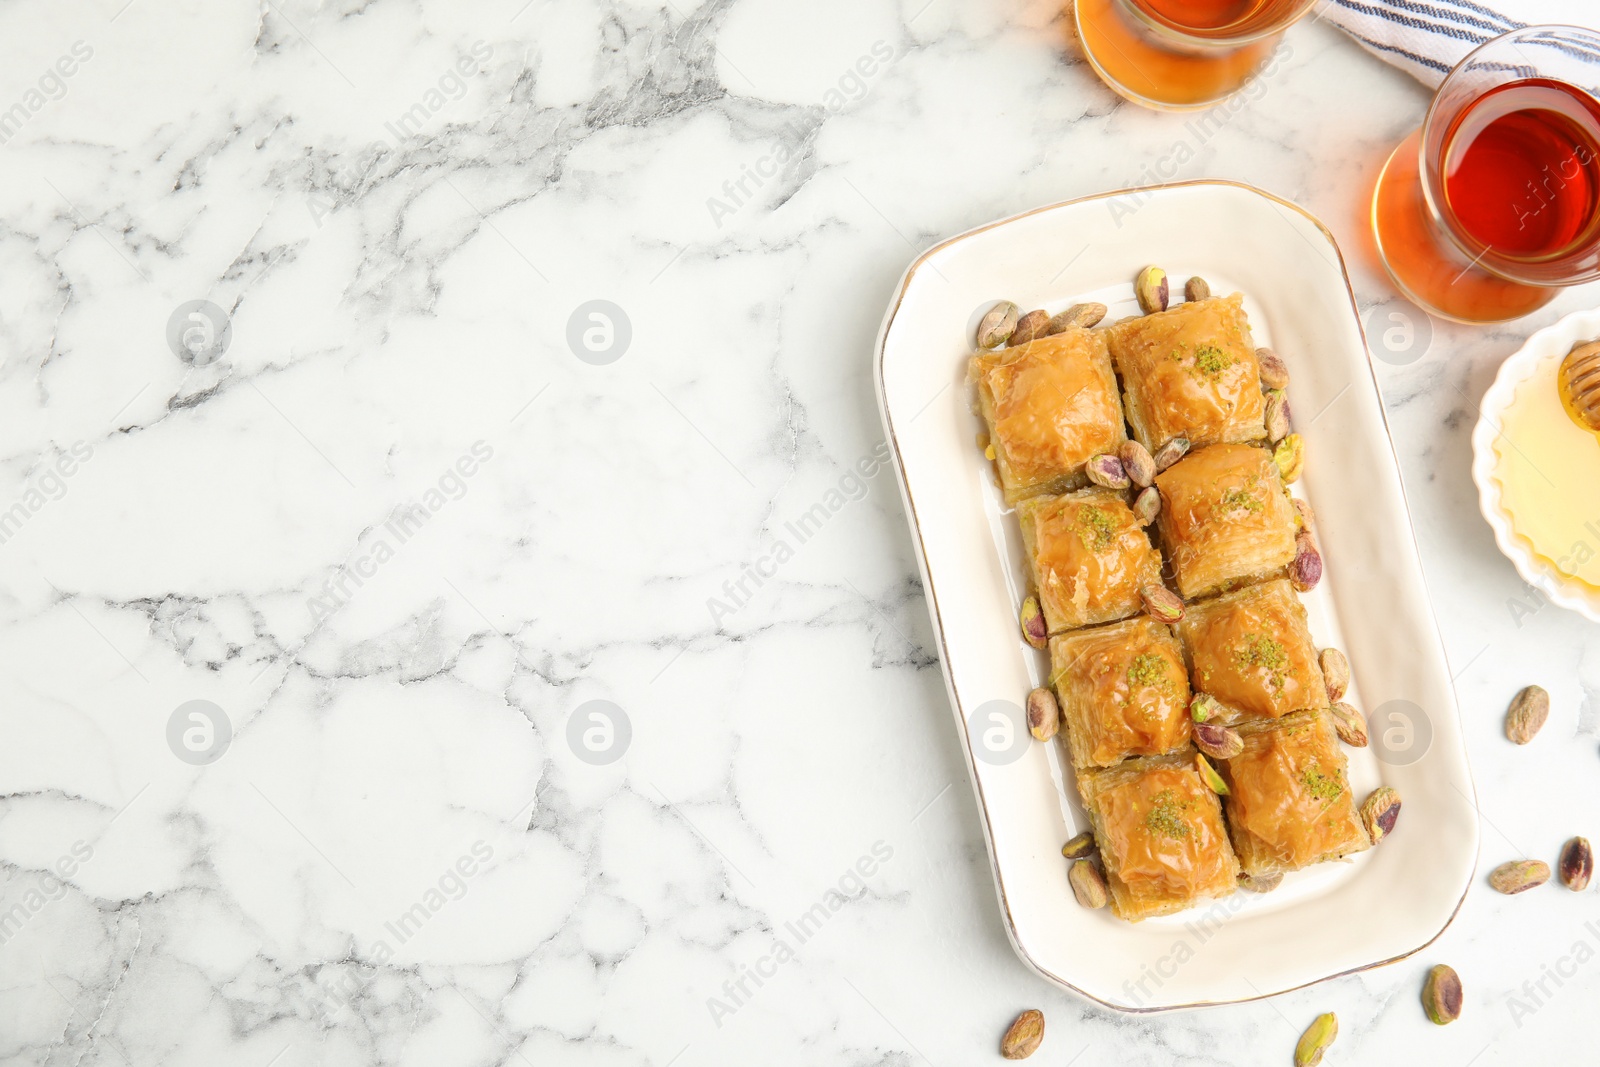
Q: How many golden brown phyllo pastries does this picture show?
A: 8